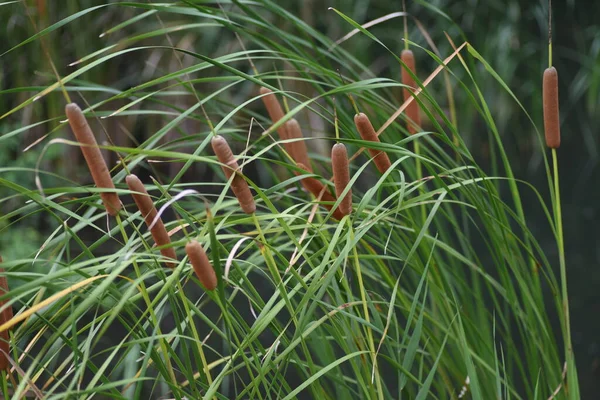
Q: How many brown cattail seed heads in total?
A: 12